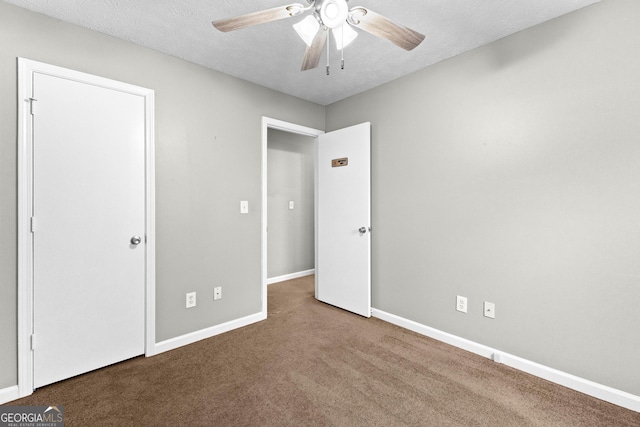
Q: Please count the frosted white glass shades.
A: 3